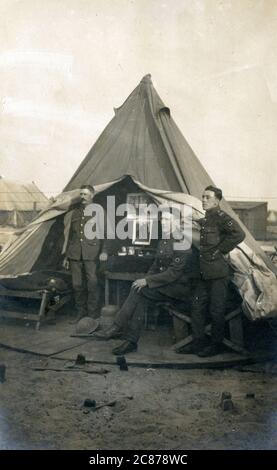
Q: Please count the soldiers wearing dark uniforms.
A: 3